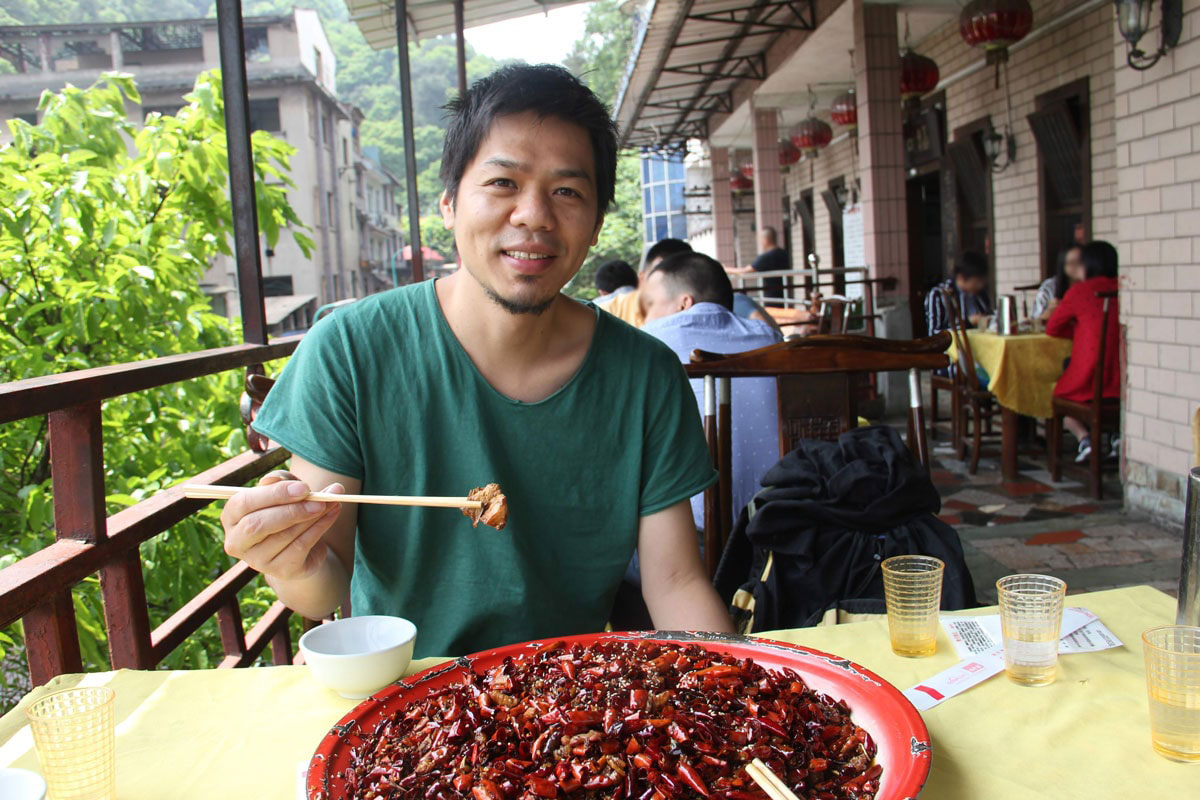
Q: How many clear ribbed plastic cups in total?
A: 4